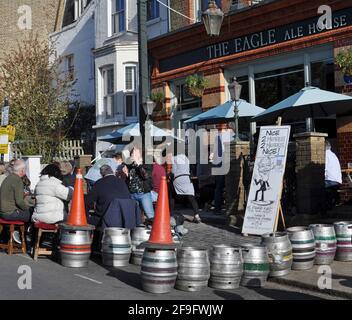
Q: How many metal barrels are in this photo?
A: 11